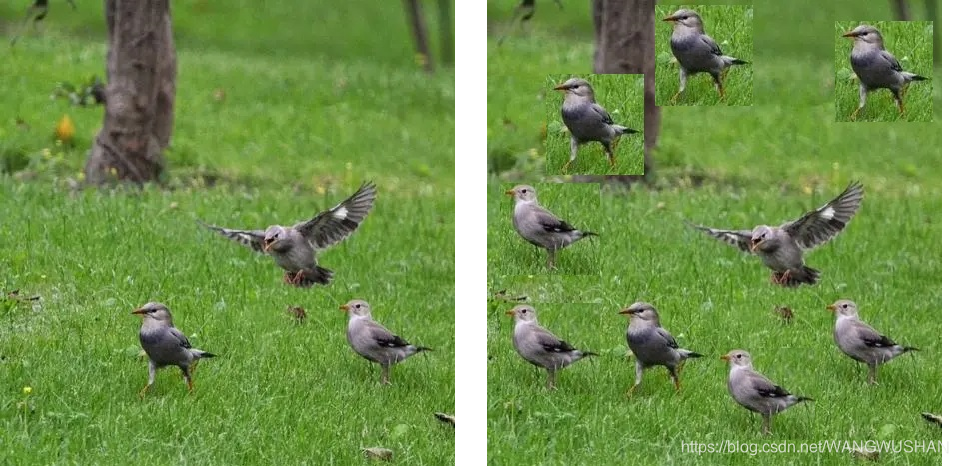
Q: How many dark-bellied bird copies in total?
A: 3